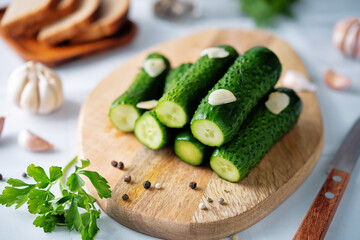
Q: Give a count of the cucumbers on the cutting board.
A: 6